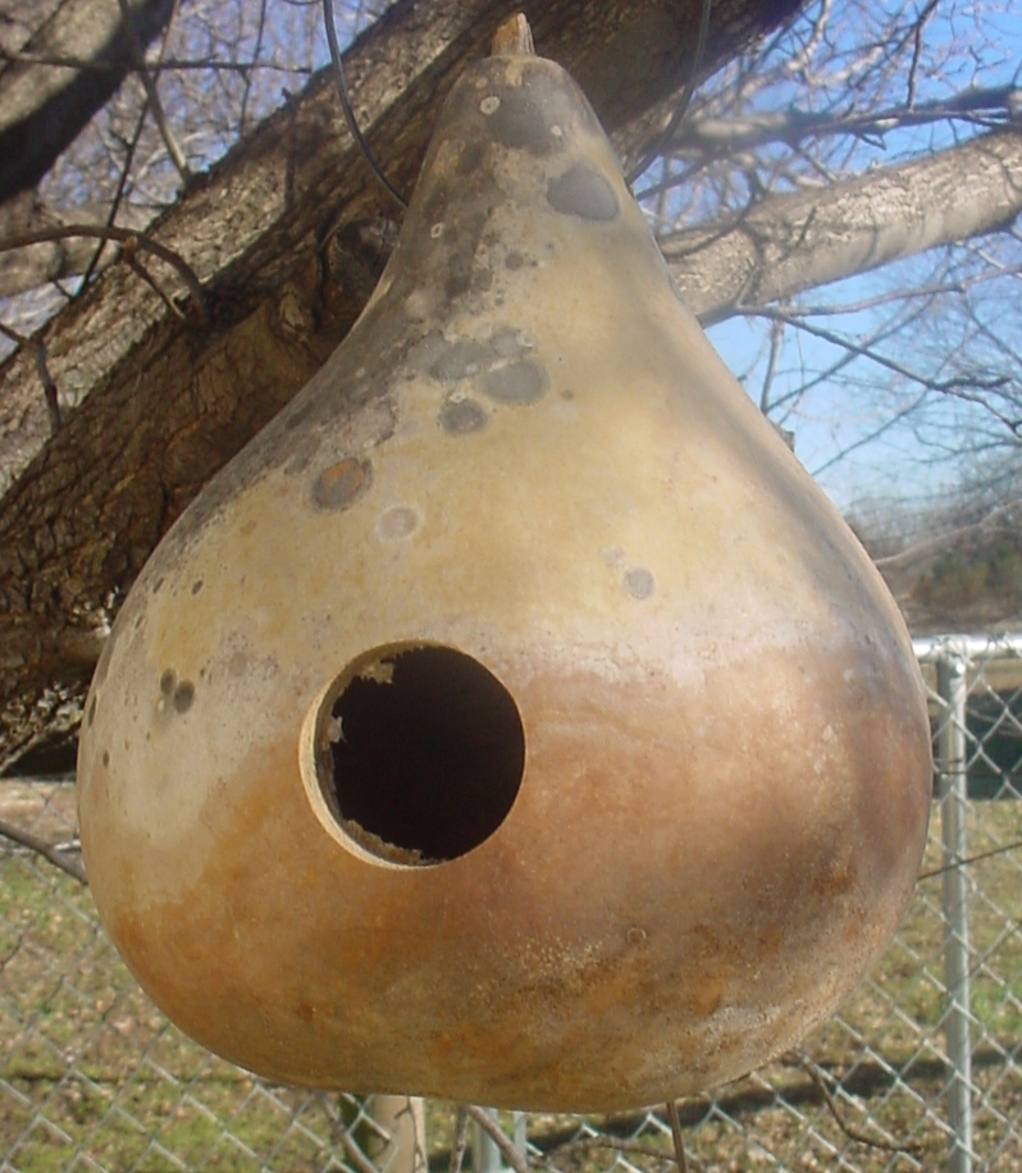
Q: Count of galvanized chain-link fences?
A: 1